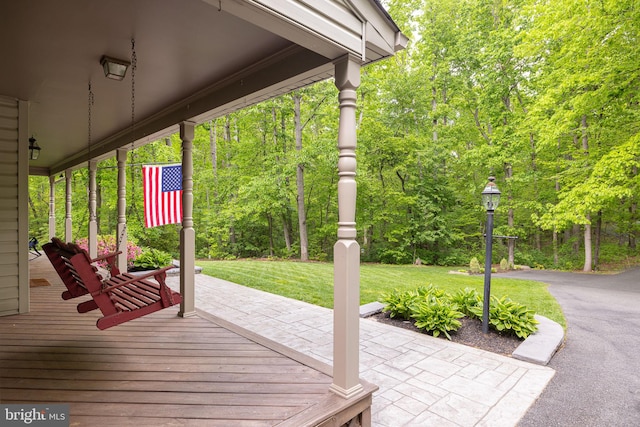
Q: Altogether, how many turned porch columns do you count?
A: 6